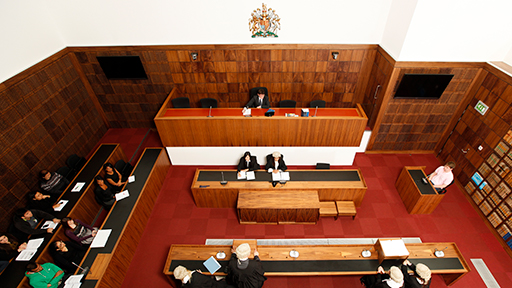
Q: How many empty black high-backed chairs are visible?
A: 4